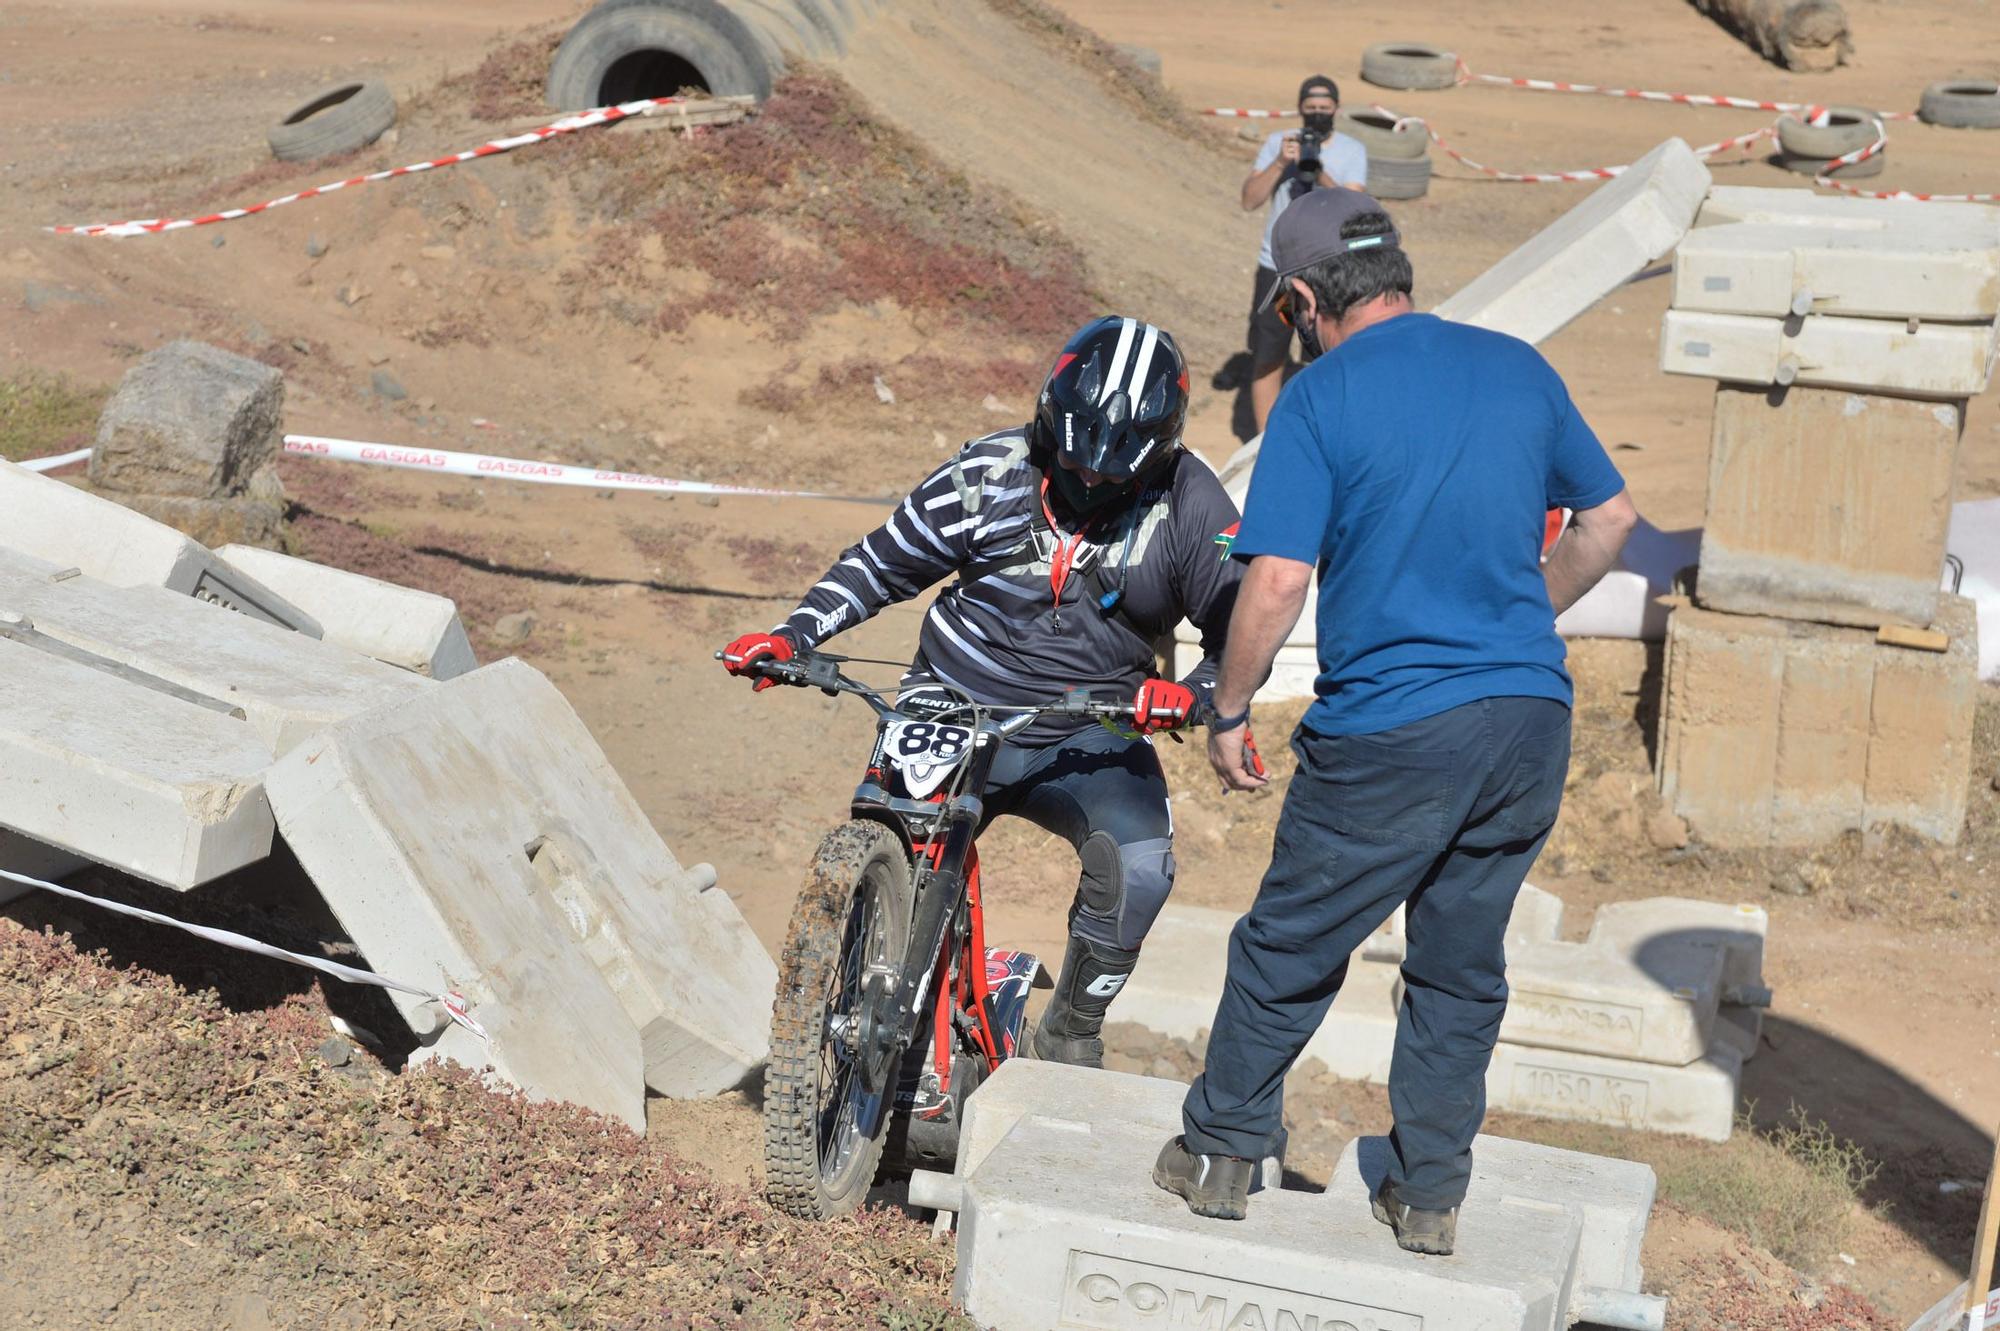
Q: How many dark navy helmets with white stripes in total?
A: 1